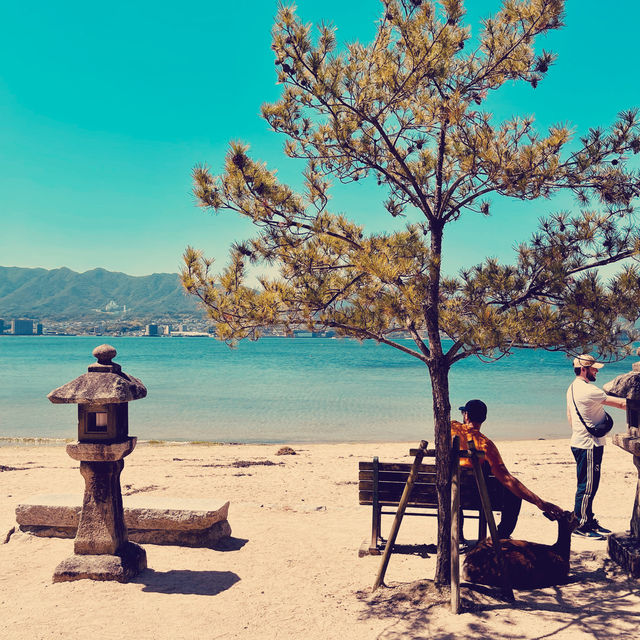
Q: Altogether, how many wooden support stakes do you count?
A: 3